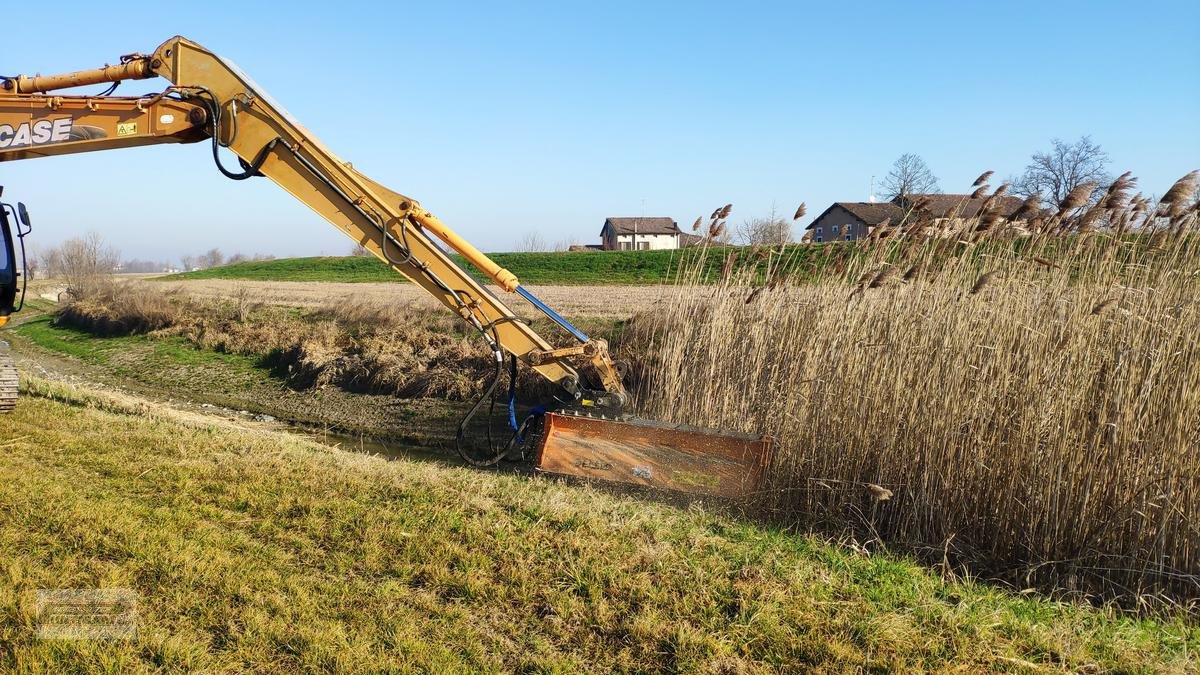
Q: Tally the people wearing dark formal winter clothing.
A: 0